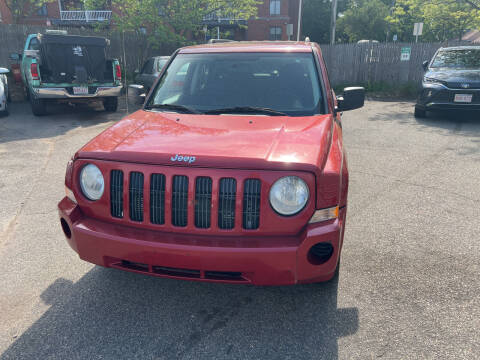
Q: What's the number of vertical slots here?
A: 7